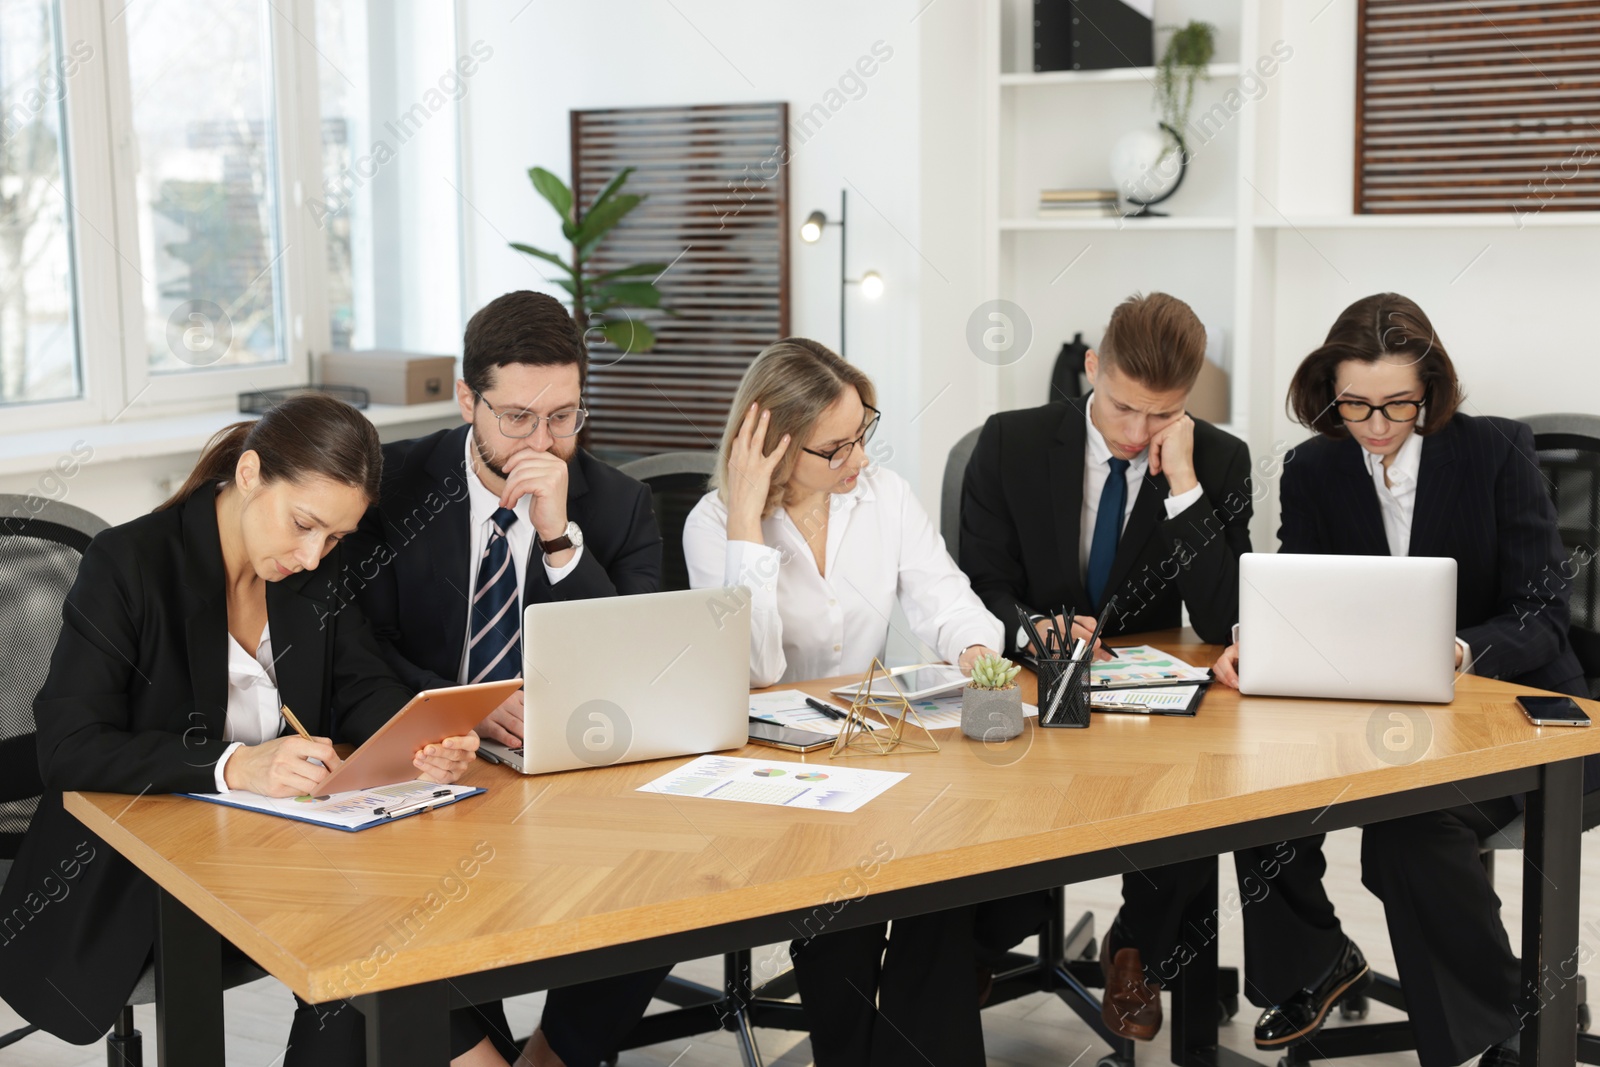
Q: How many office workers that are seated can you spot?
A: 5